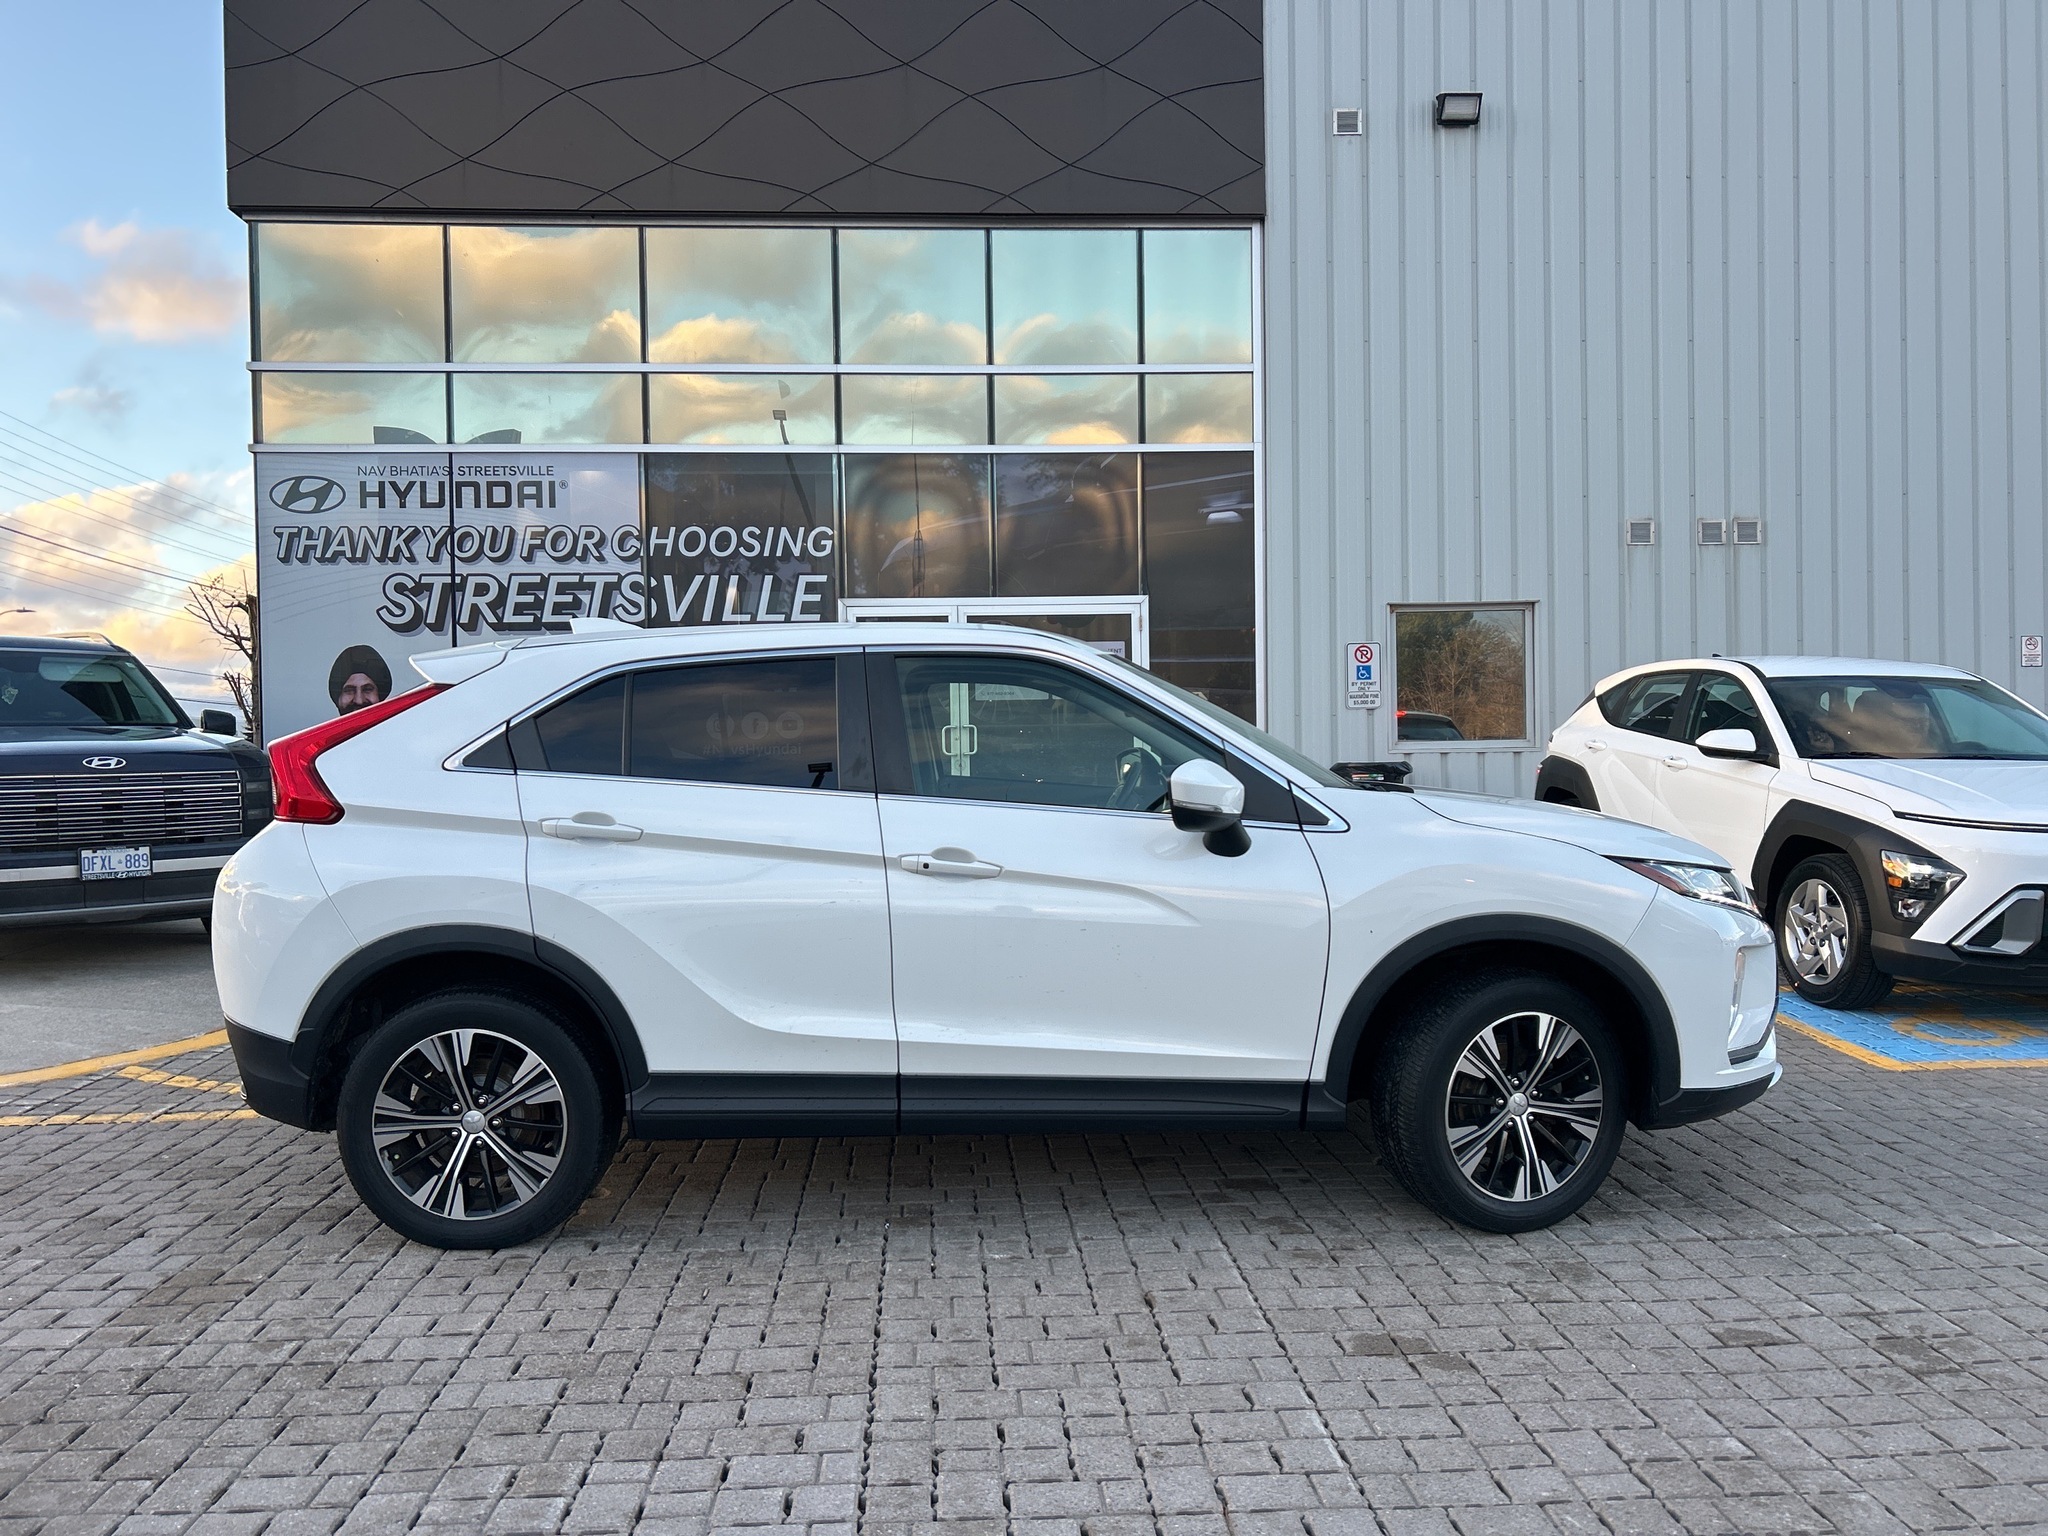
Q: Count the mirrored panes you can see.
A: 12